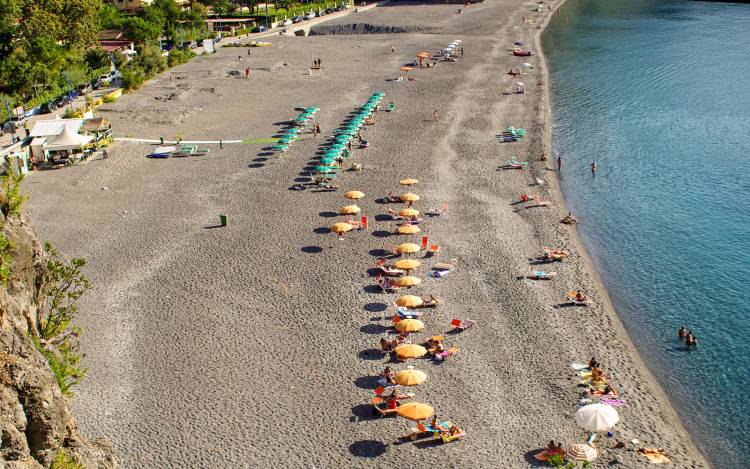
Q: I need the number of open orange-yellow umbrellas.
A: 15